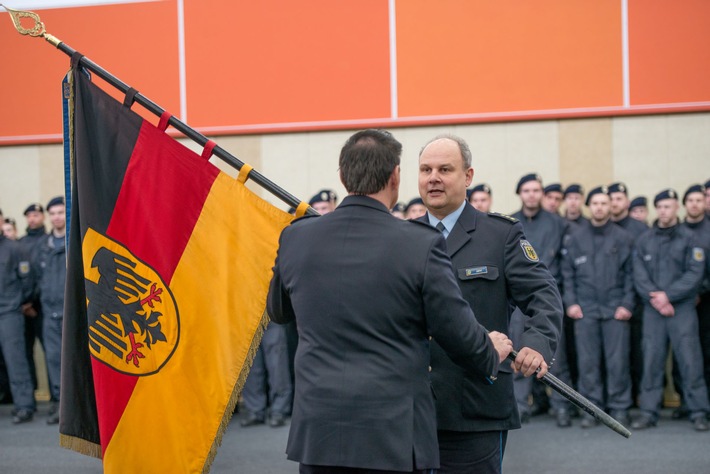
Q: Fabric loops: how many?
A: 6